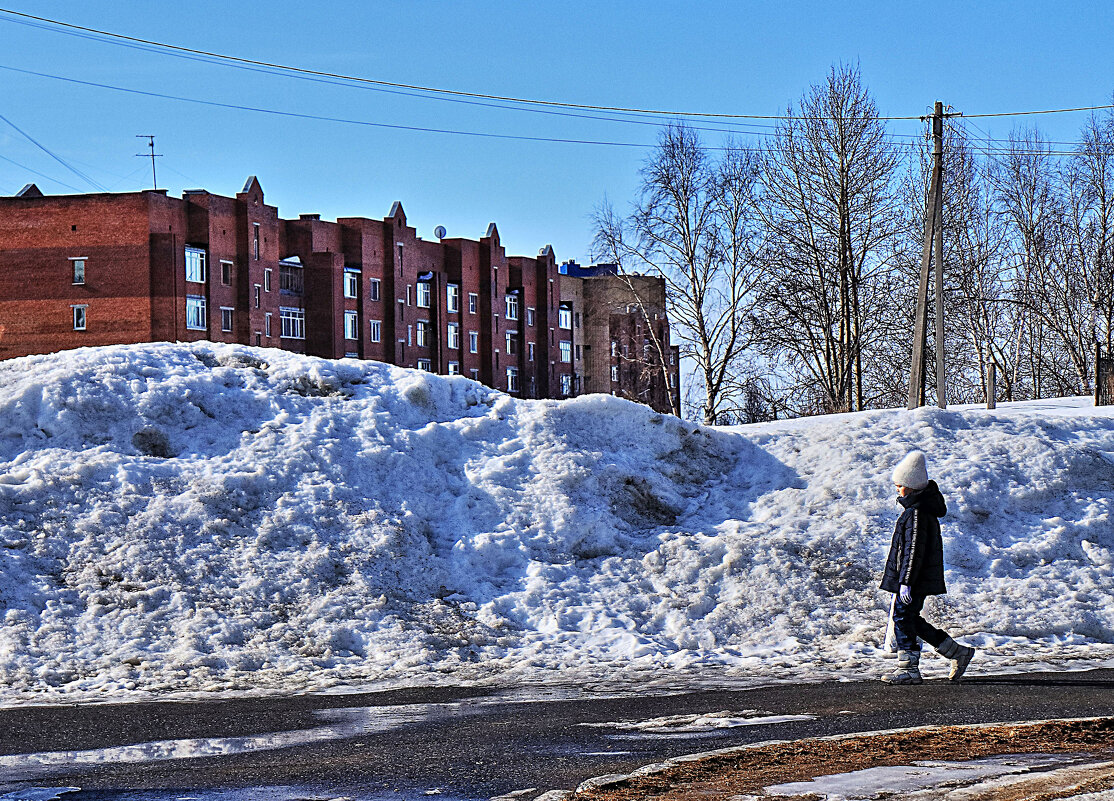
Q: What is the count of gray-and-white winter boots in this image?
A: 2